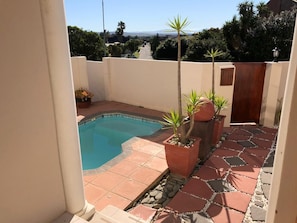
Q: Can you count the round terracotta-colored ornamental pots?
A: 1